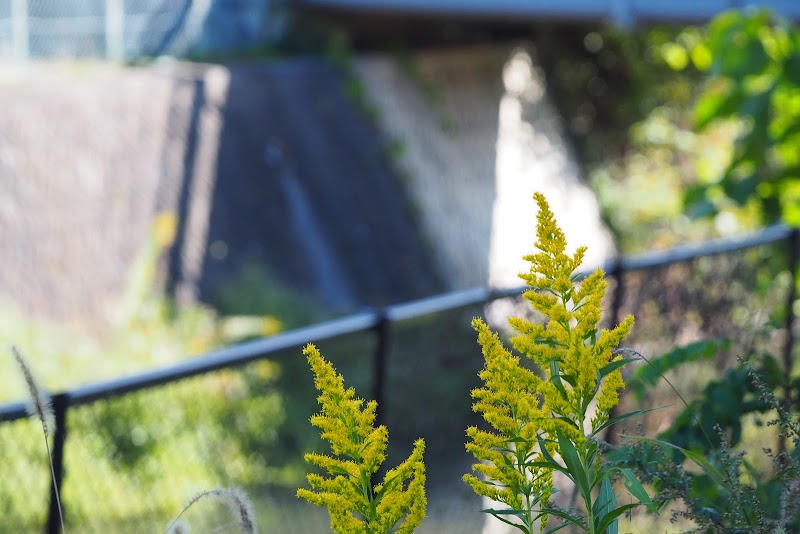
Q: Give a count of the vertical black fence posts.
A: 4